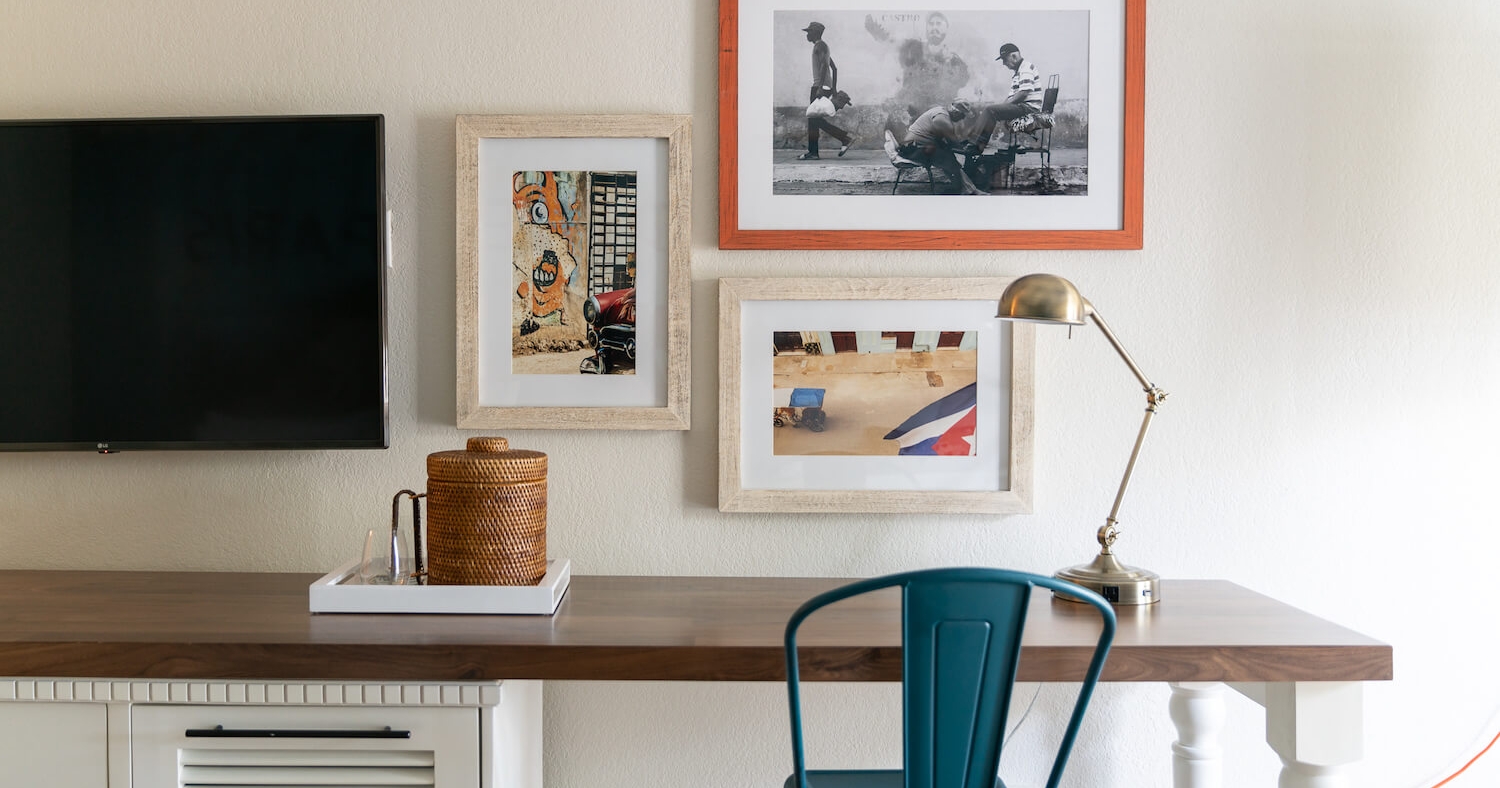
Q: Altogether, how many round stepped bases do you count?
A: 1